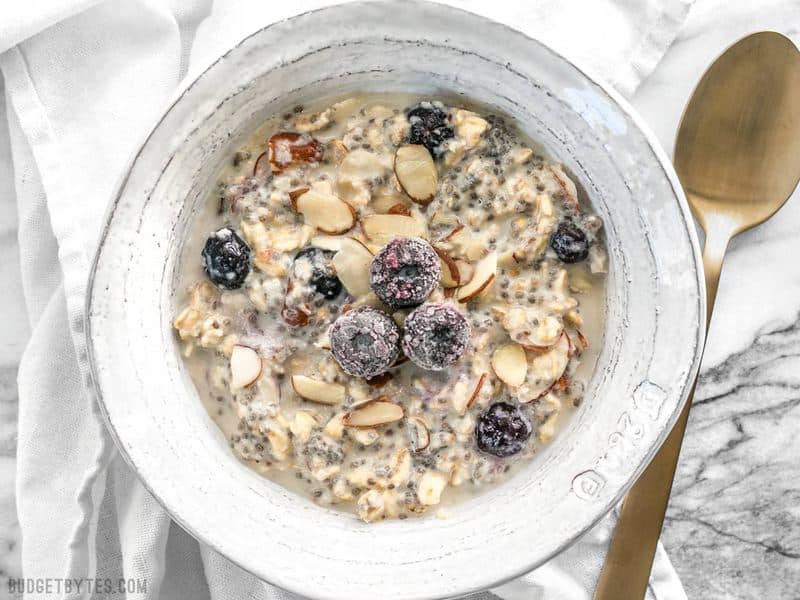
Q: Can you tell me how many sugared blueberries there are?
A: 3